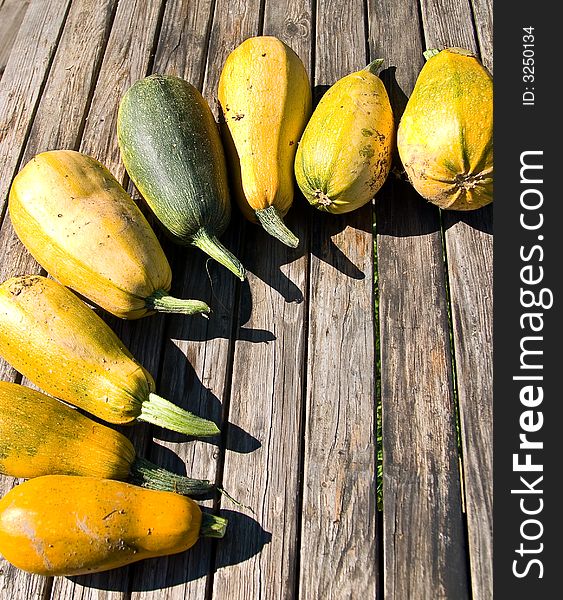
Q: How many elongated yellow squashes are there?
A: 7